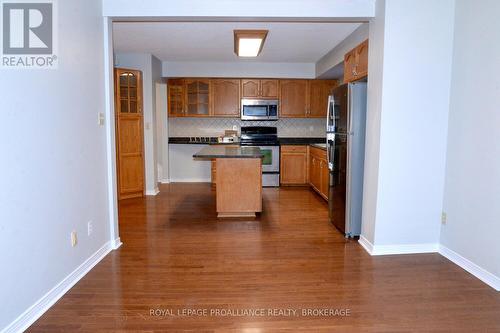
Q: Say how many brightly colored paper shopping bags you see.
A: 0